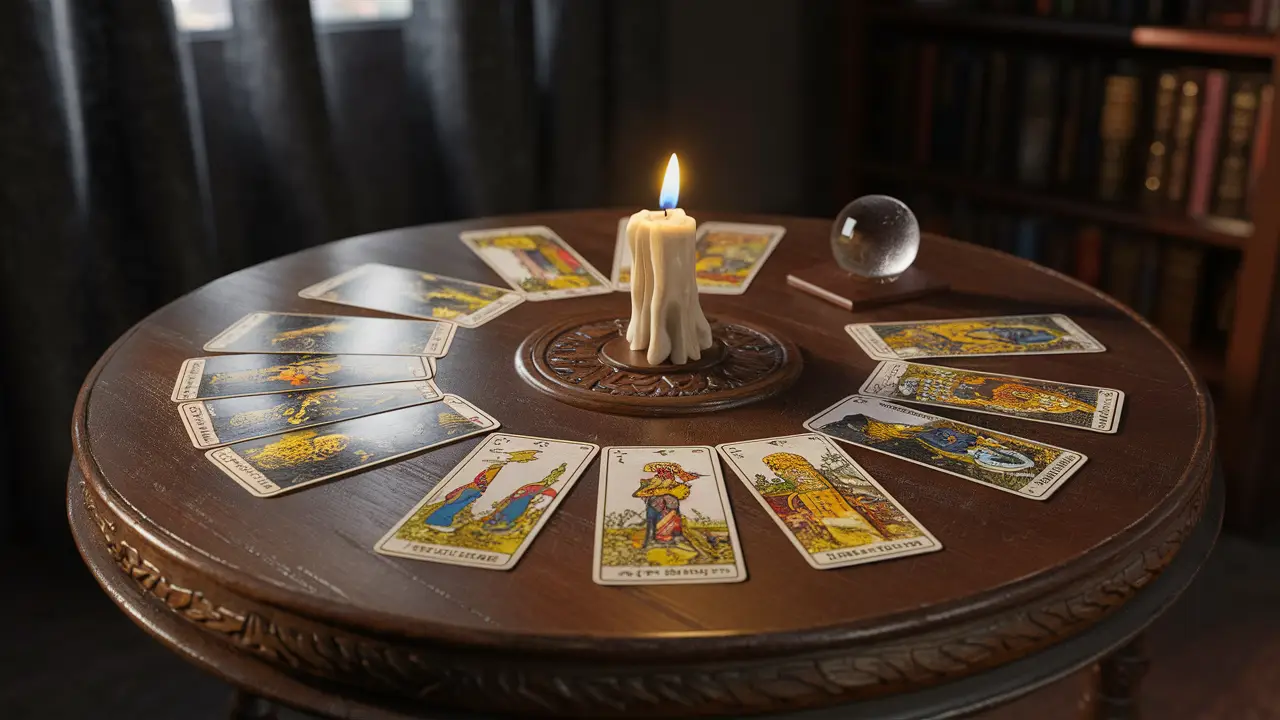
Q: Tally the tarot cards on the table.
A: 14